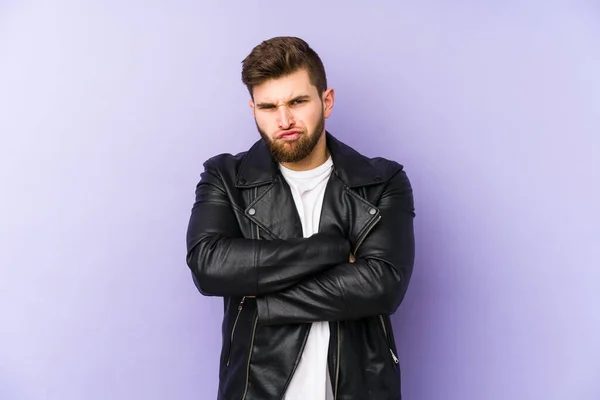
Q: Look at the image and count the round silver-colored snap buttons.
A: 2